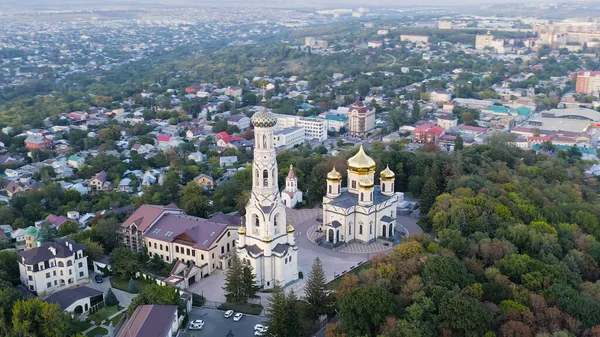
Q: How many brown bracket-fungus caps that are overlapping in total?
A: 0